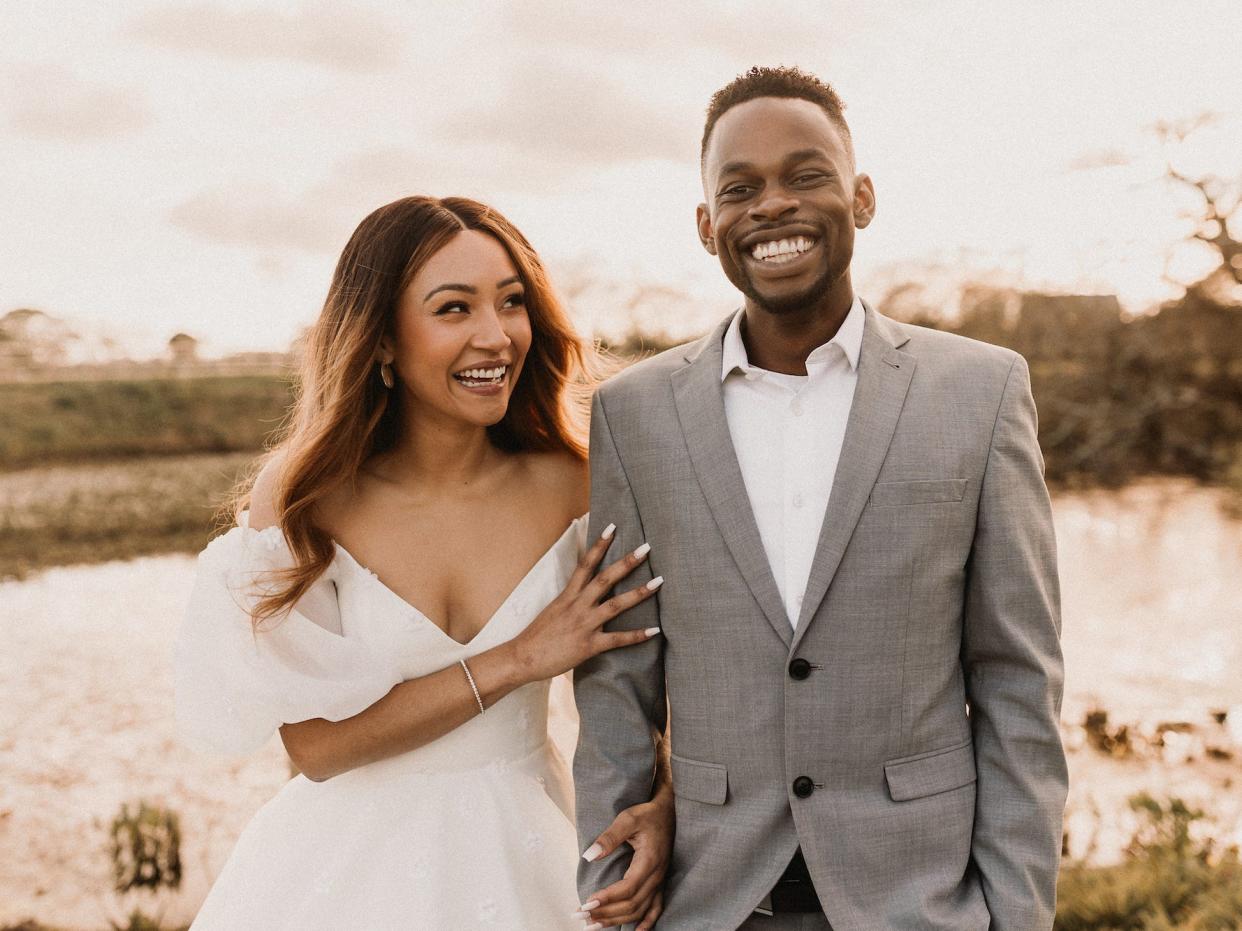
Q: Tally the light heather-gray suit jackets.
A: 1